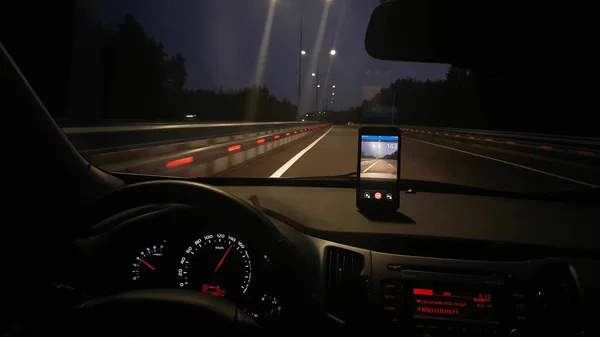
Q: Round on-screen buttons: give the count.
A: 3